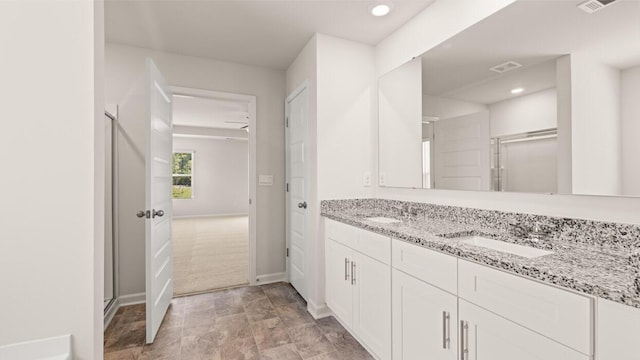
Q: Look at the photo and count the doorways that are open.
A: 1